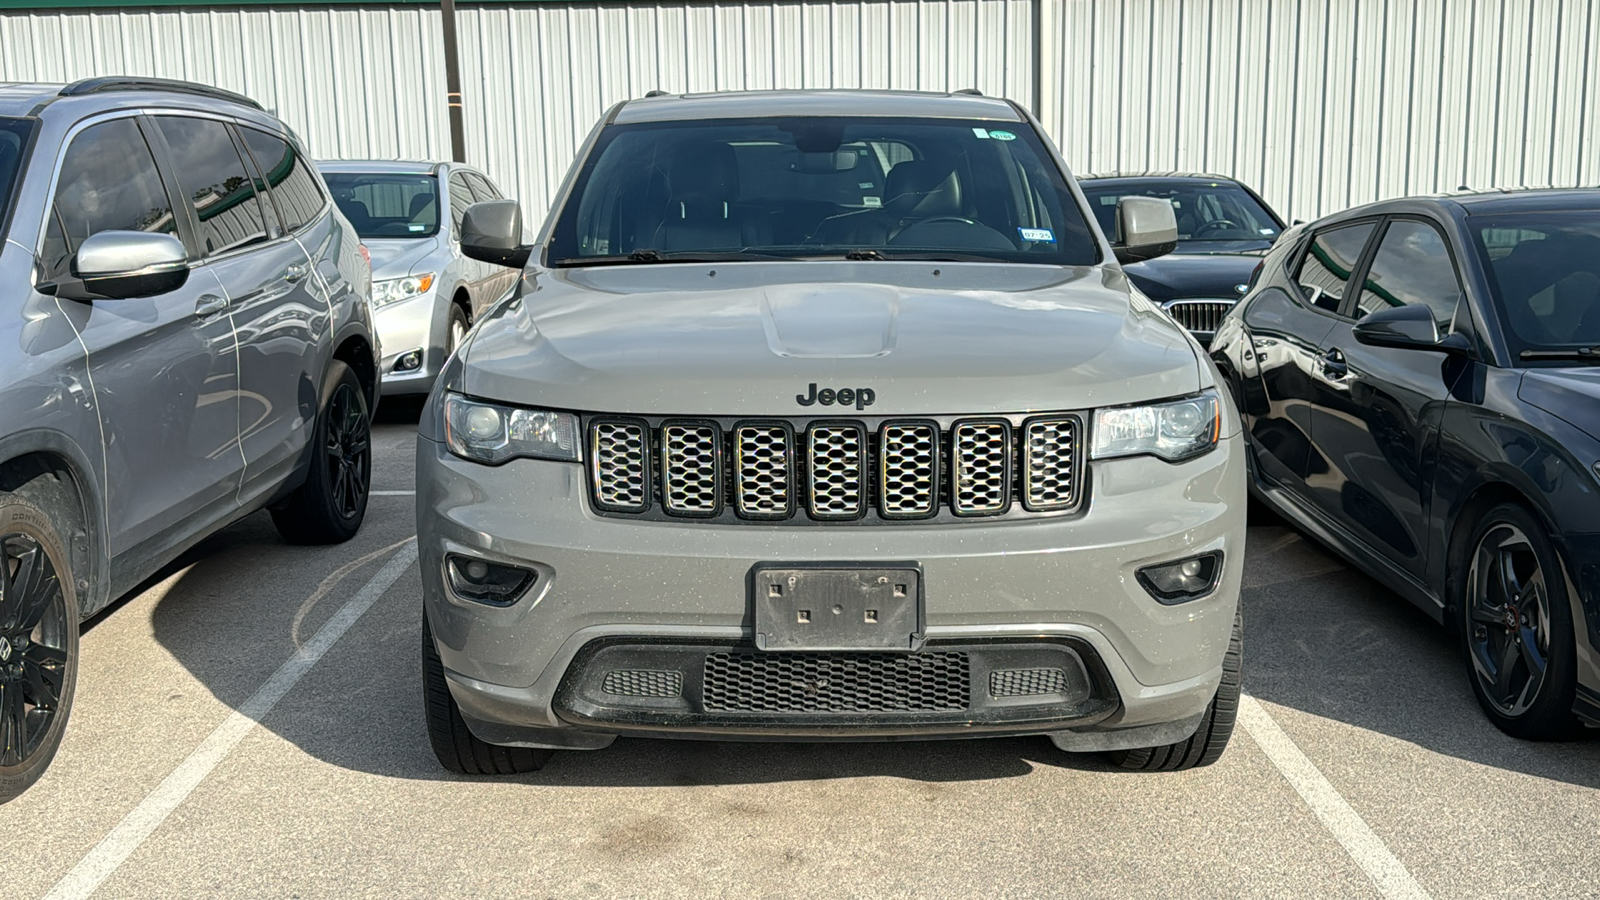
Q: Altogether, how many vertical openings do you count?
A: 7